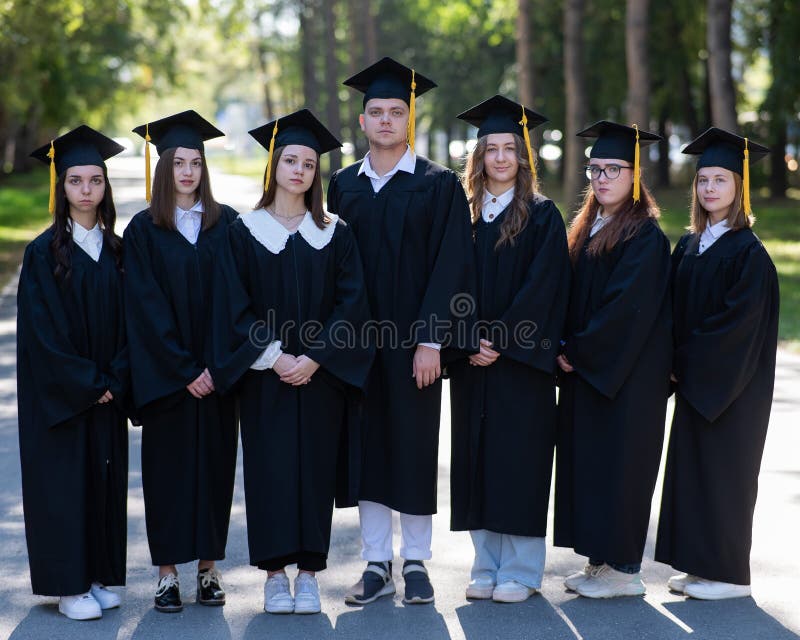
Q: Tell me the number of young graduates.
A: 7